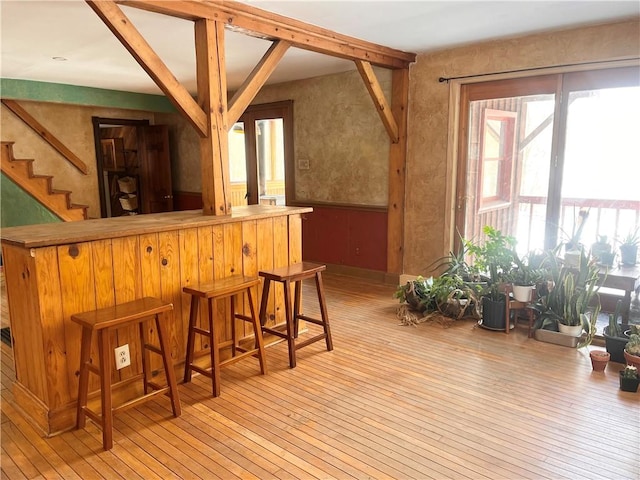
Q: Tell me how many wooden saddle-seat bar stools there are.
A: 3